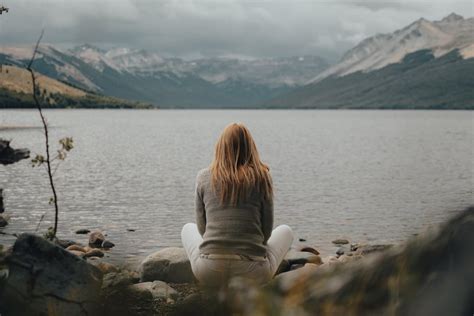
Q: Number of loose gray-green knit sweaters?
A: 1